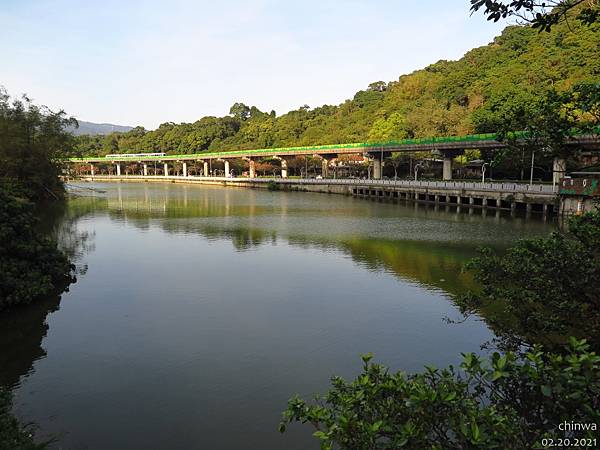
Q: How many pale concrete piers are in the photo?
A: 13